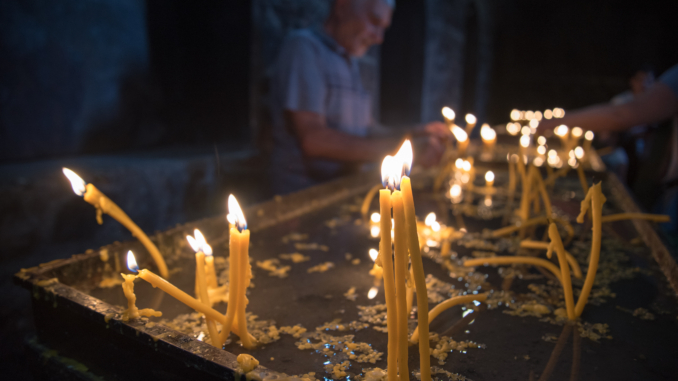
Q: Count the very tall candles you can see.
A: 3